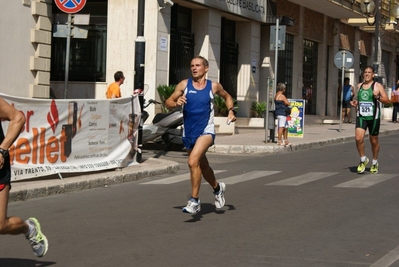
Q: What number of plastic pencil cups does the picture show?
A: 0